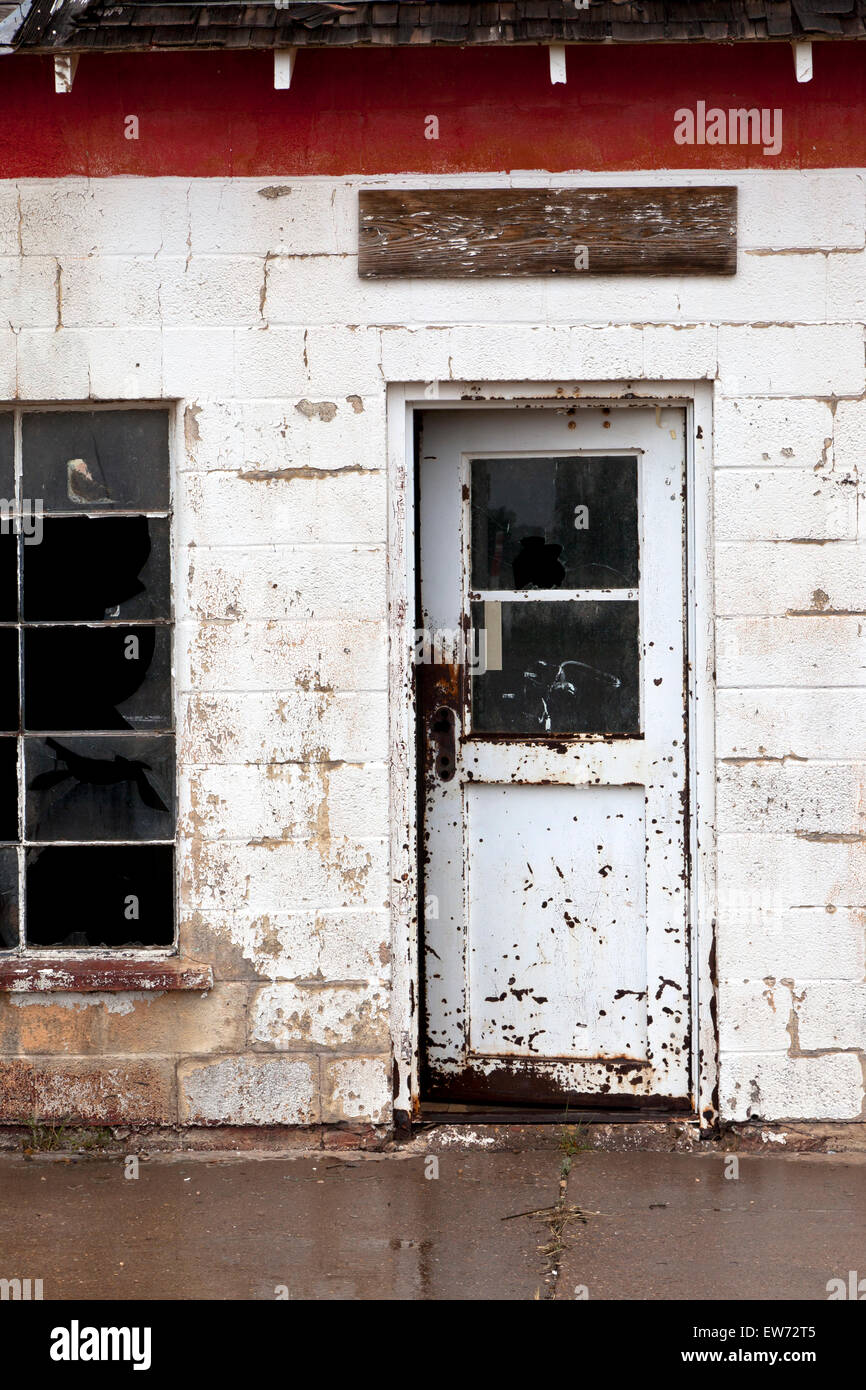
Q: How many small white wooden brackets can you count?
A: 4